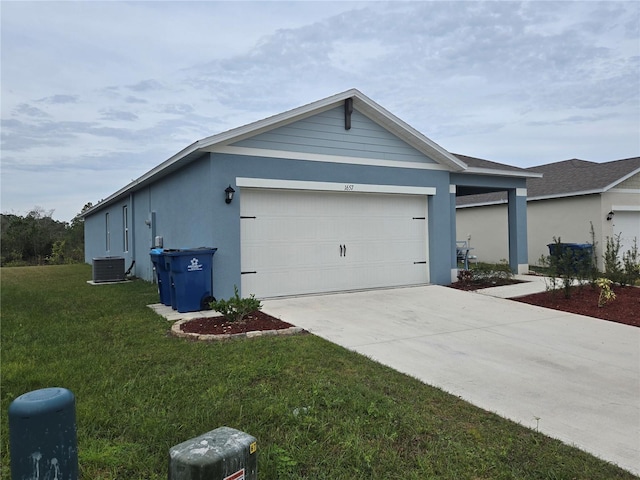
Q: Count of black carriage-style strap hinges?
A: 4